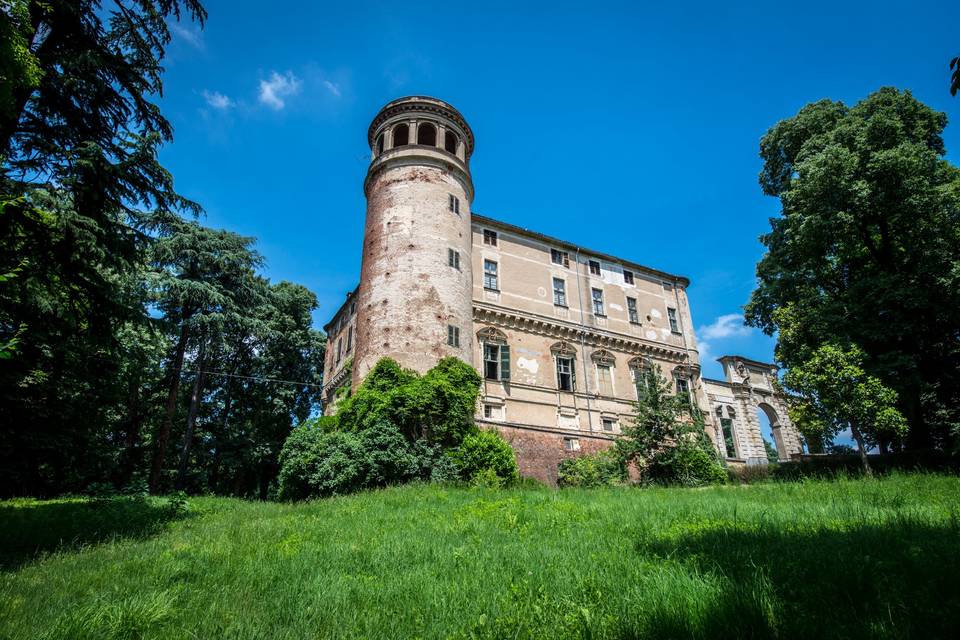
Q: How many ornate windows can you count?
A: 5